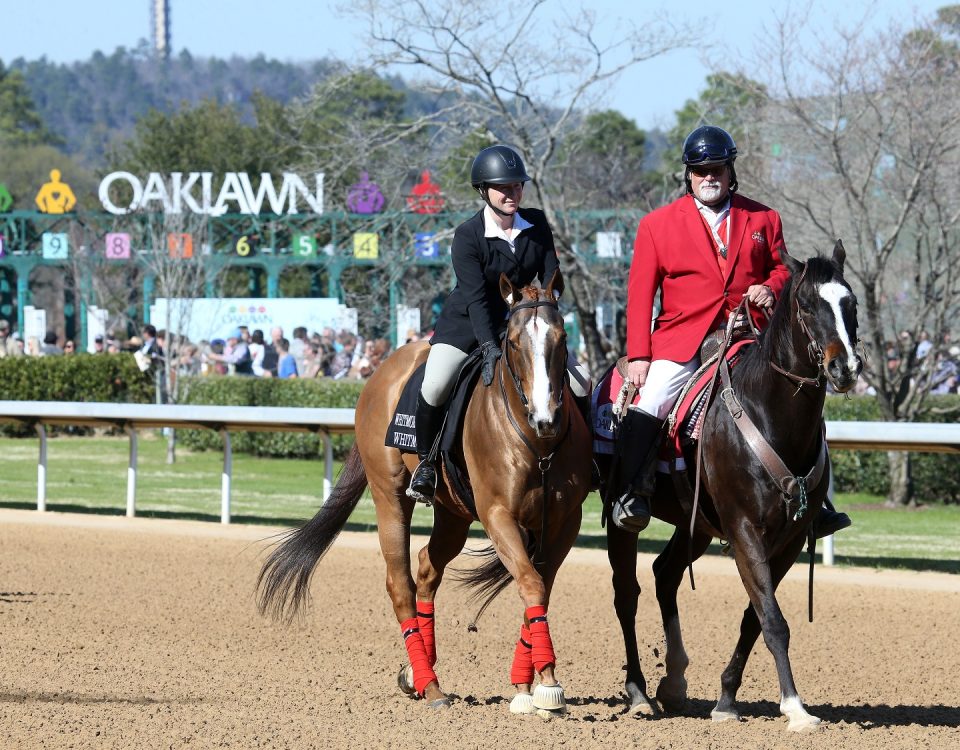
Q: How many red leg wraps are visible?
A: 4